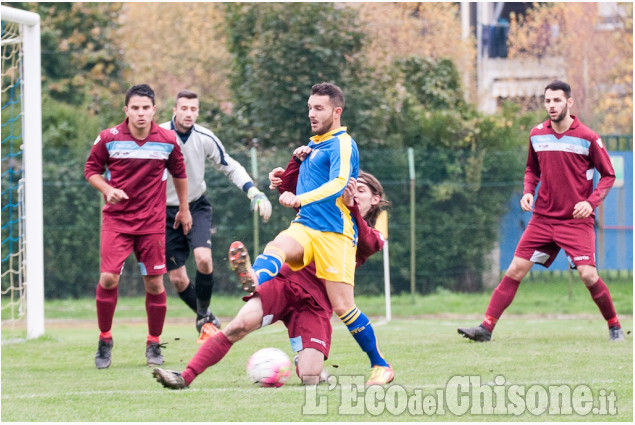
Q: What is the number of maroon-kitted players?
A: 3